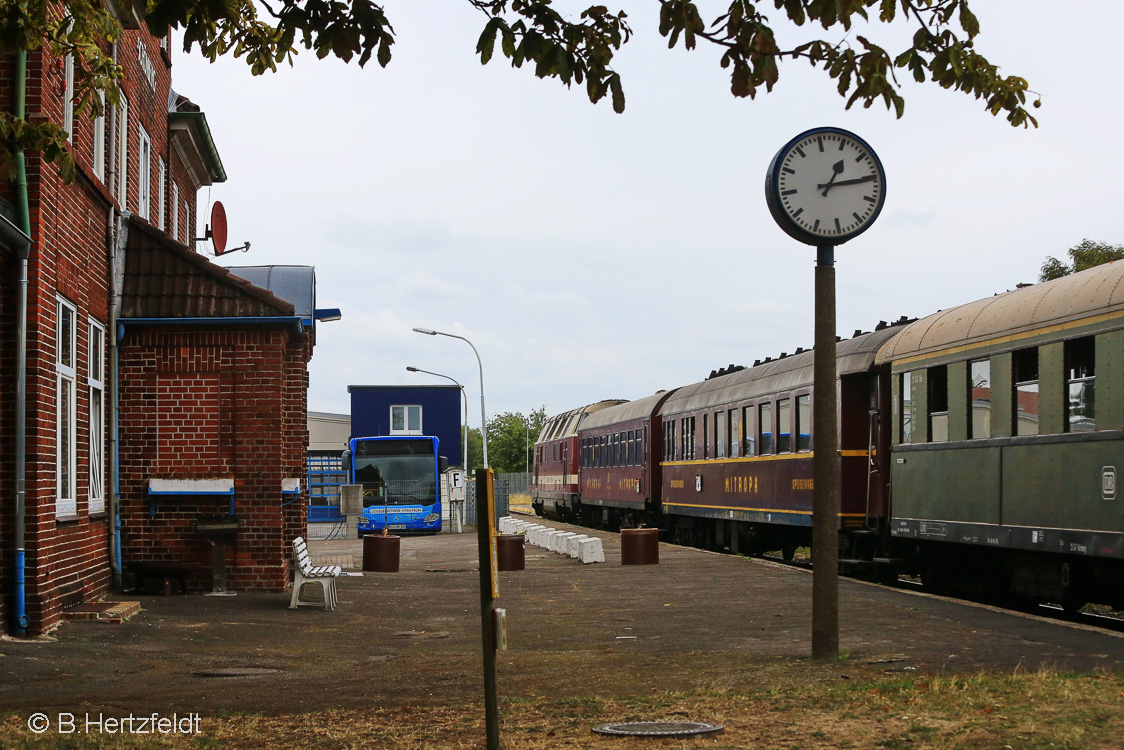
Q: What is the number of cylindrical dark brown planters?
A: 3